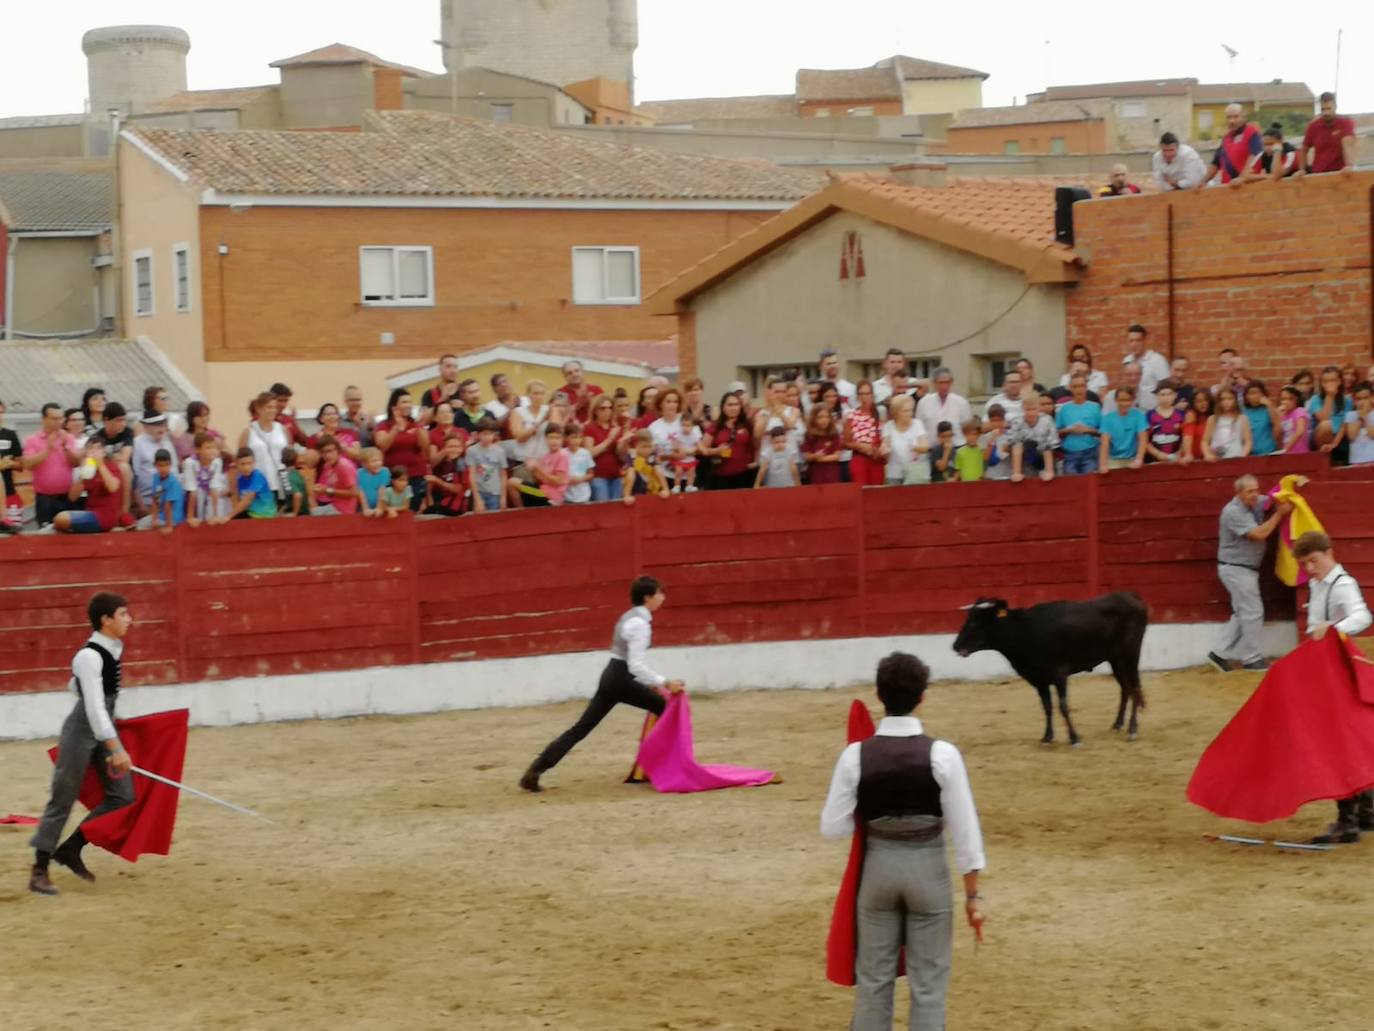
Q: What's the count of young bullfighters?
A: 4